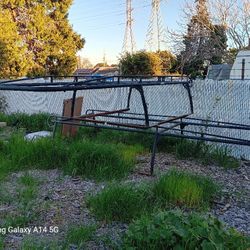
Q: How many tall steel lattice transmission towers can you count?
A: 2